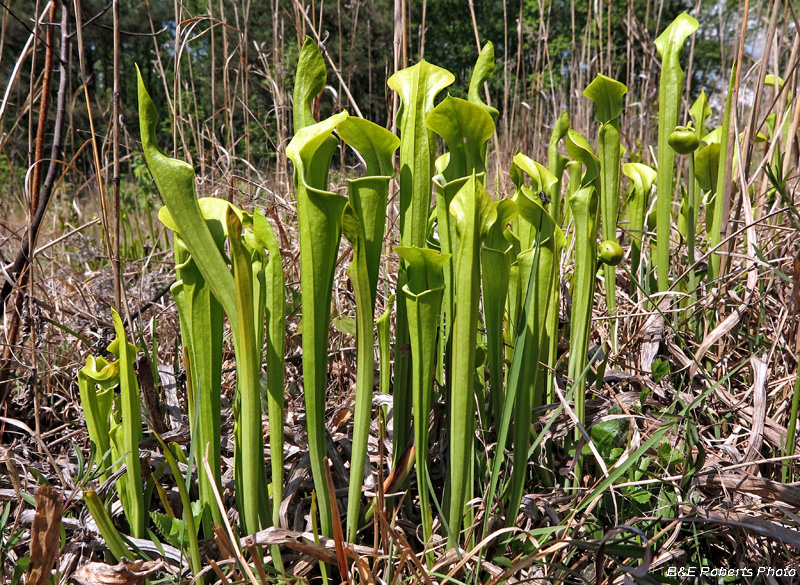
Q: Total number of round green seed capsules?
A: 2